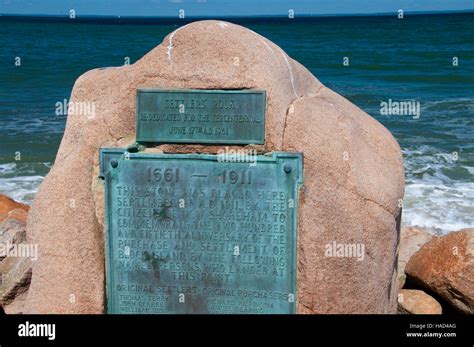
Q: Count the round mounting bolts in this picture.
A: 2